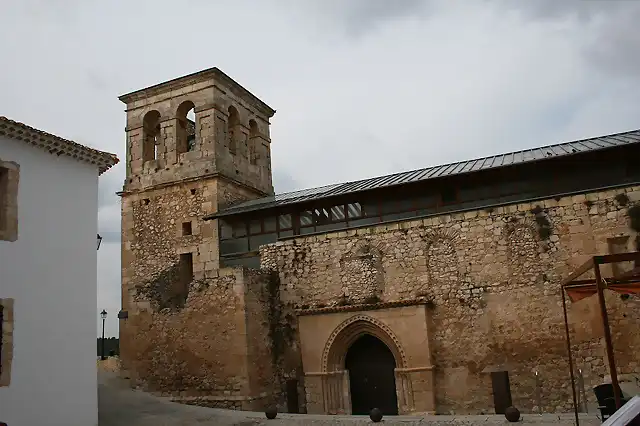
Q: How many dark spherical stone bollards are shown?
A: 3